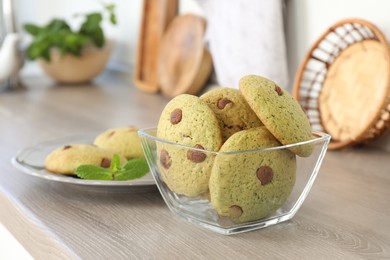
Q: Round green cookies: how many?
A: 6